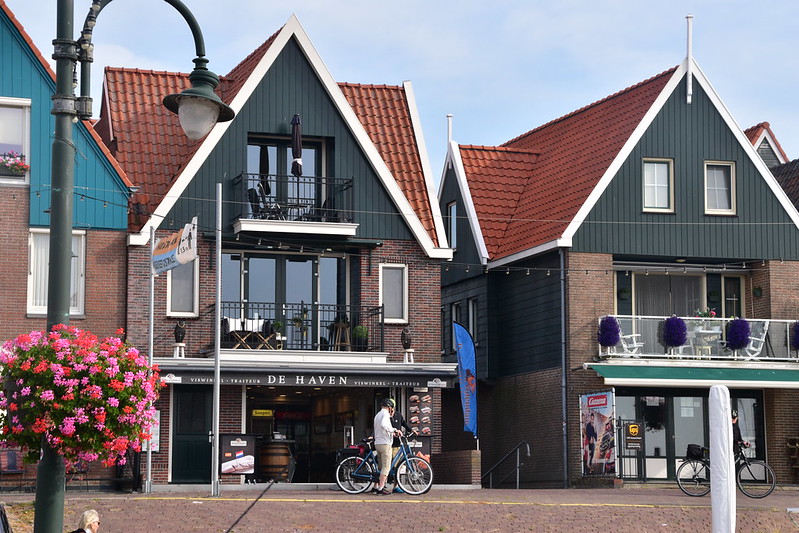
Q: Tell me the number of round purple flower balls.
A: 4